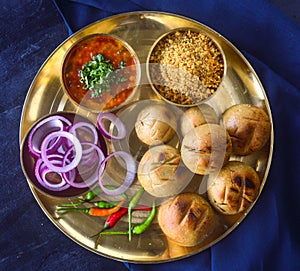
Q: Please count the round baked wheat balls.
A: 7